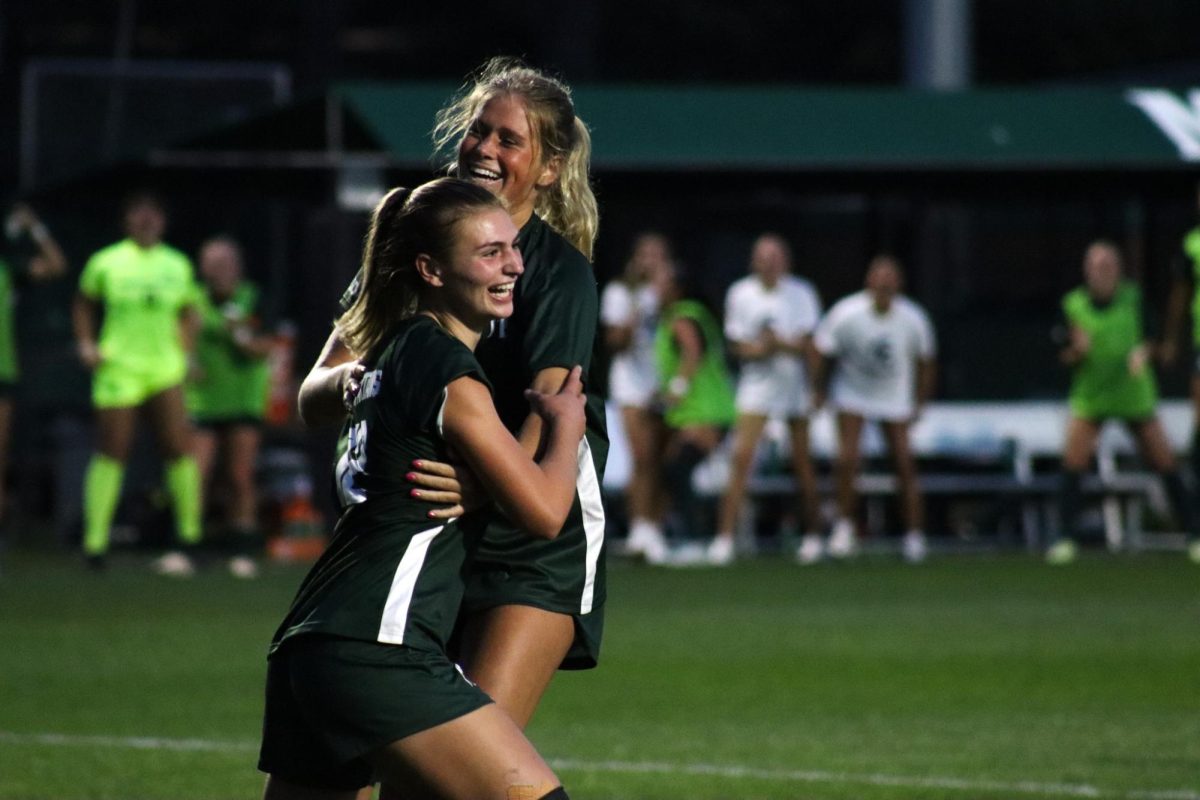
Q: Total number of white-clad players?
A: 3